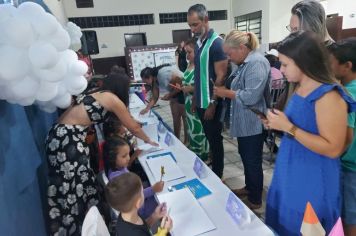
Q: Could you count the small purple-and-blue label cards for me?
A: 4